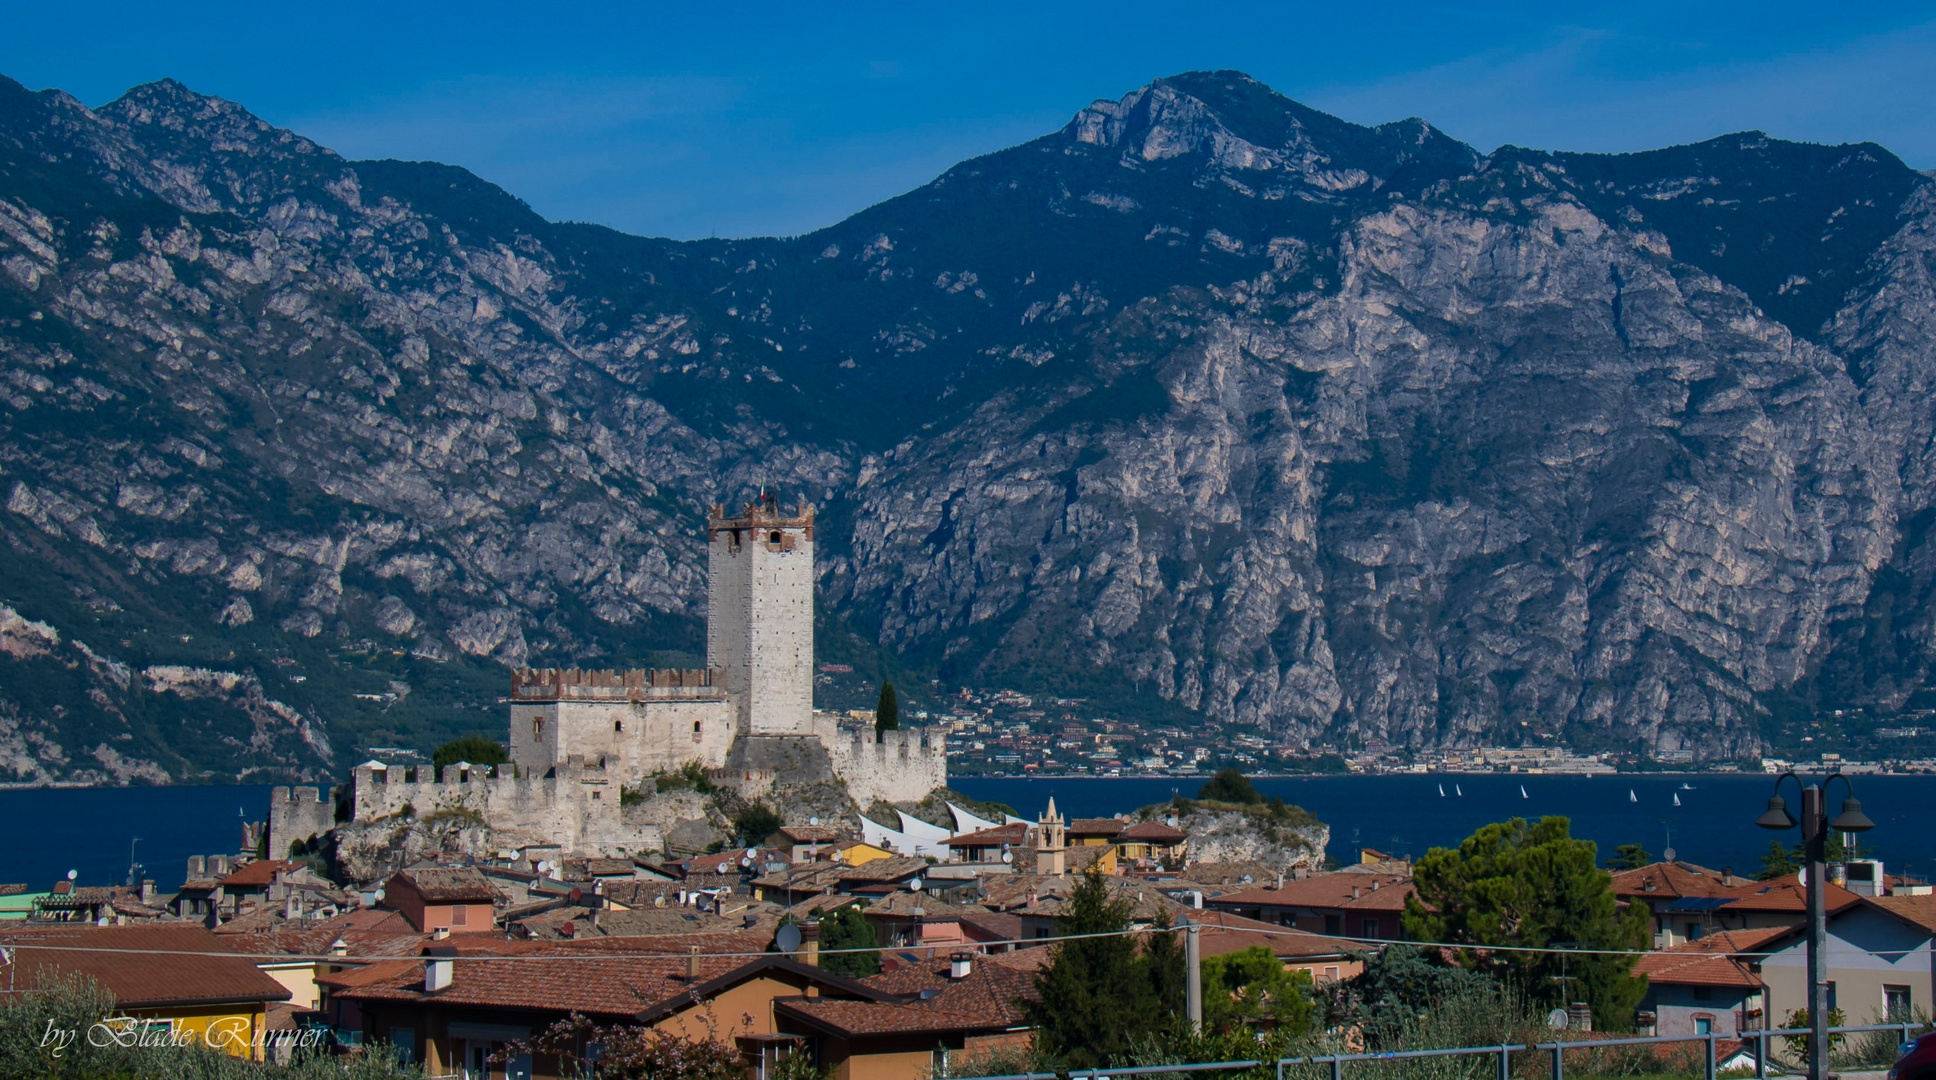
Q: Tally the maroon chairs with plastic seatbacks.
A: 0